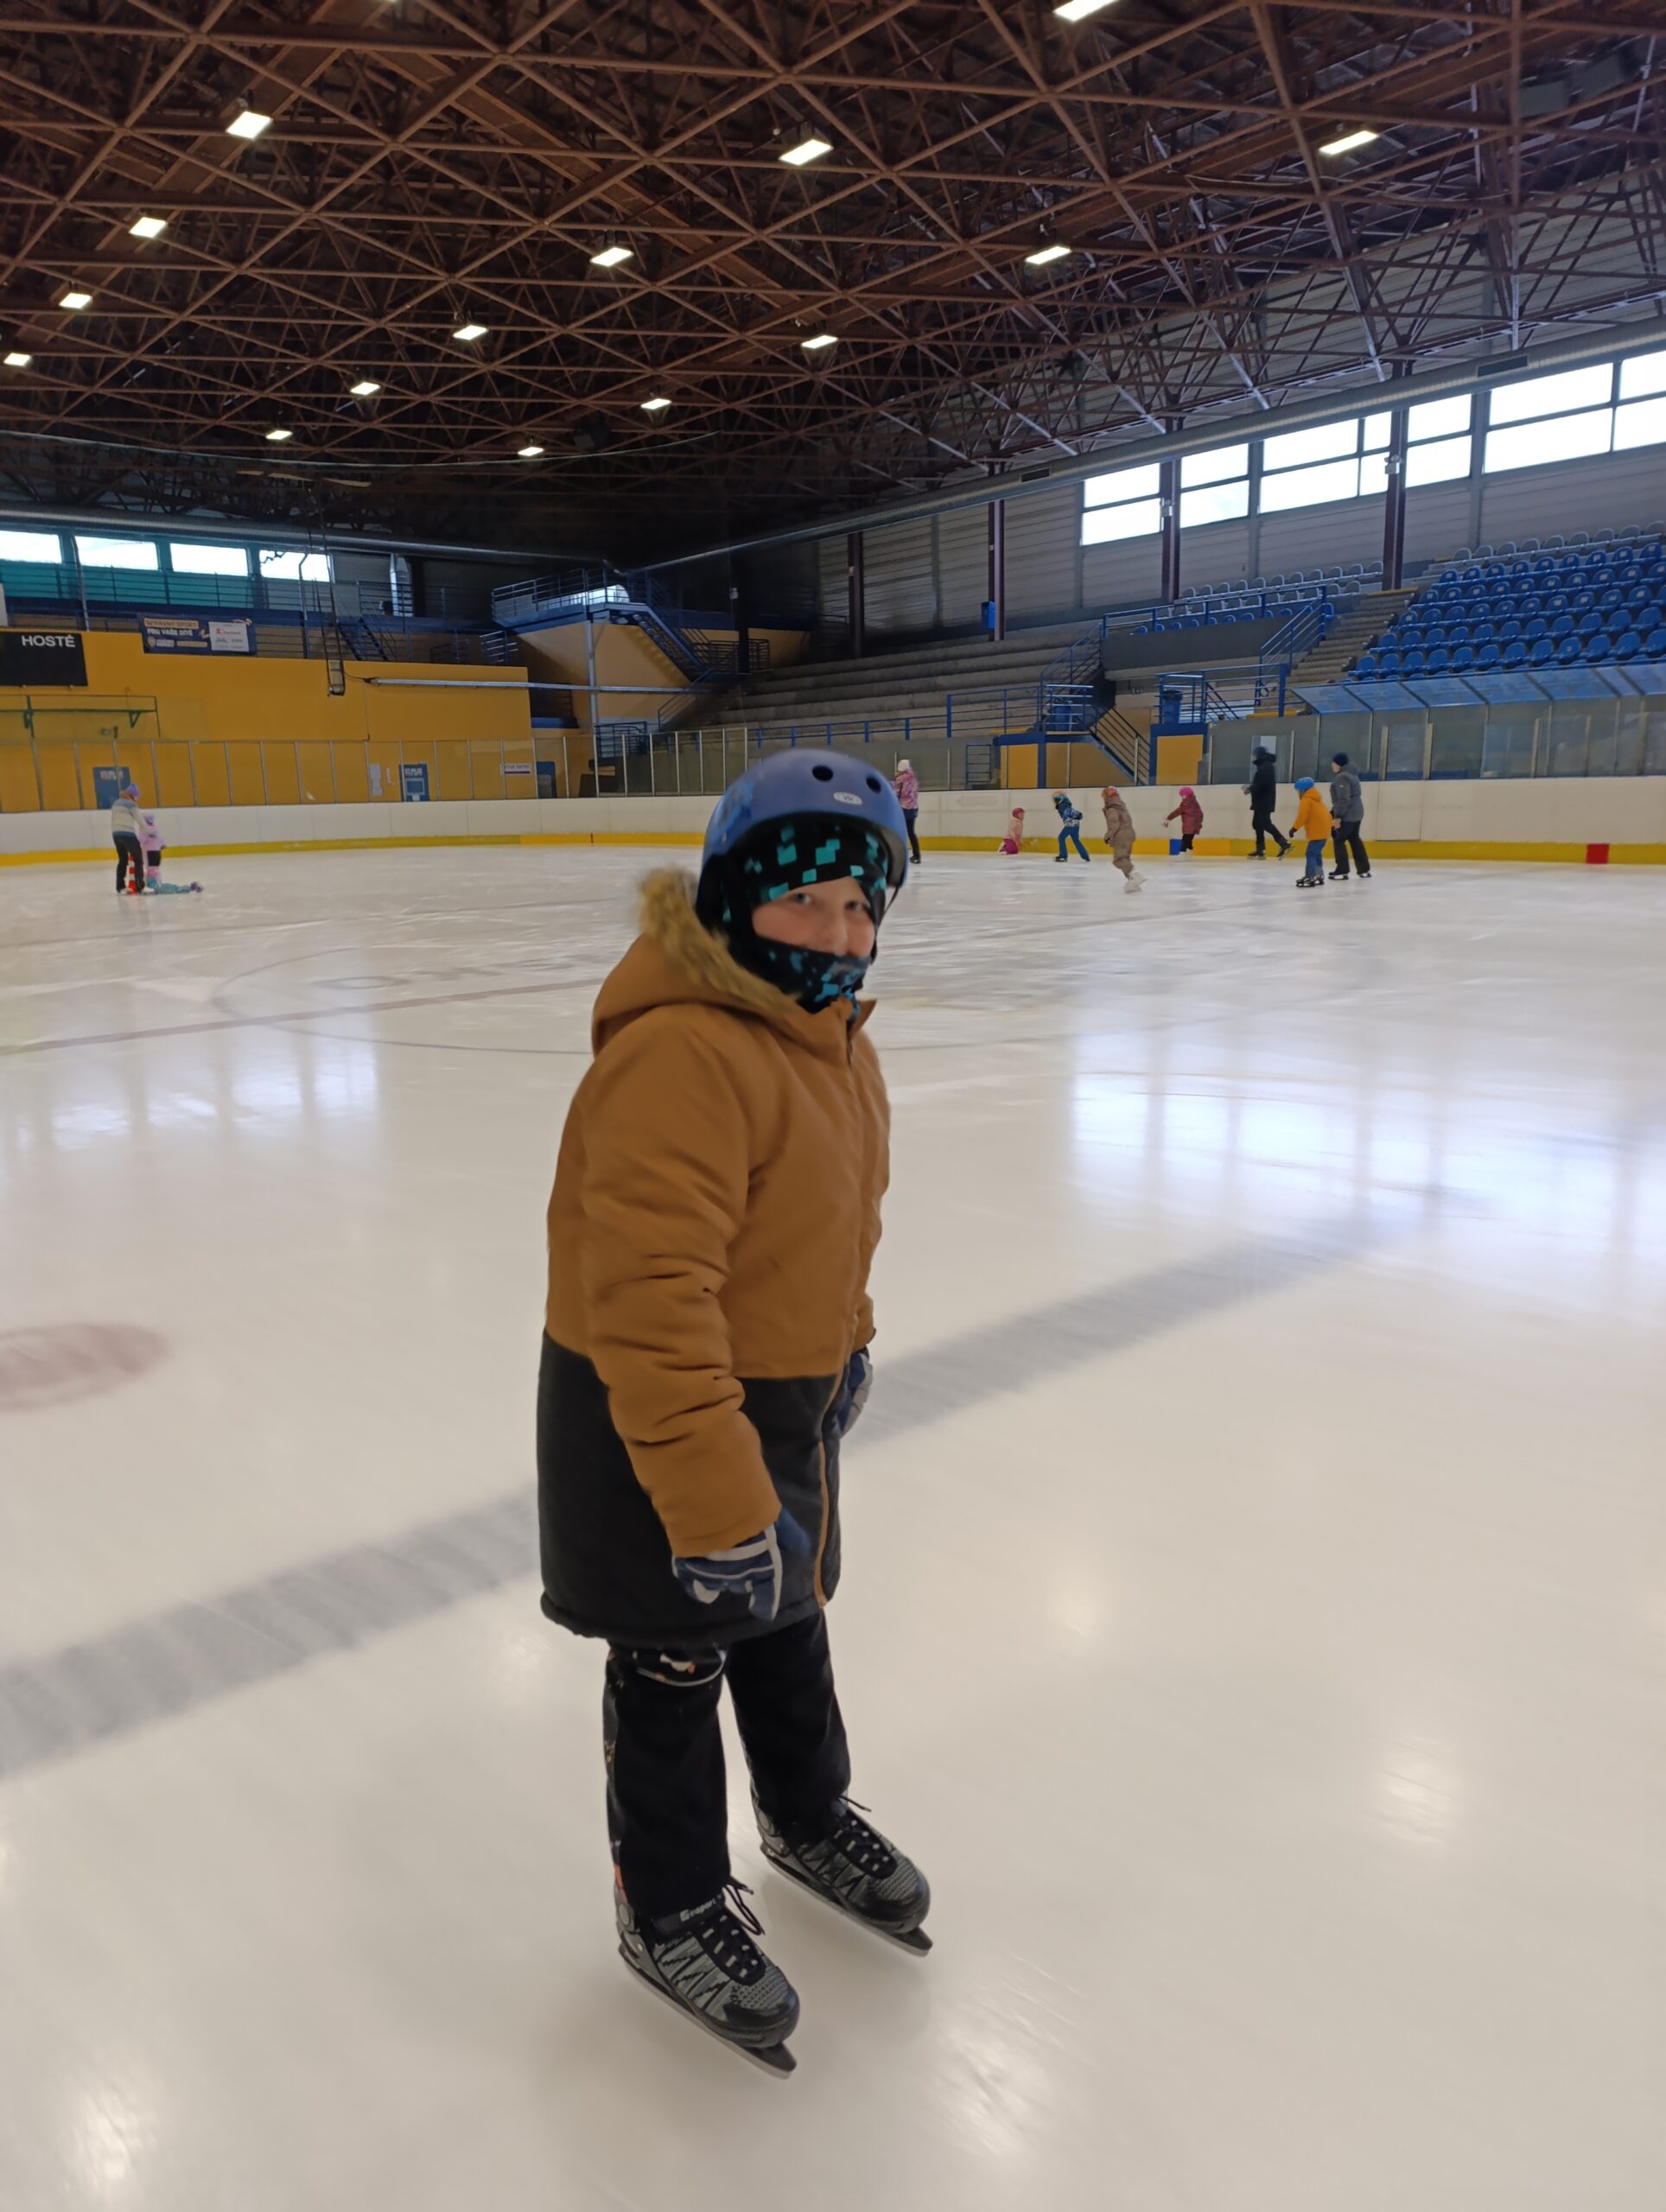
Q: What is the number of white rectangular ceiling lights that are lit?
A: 15